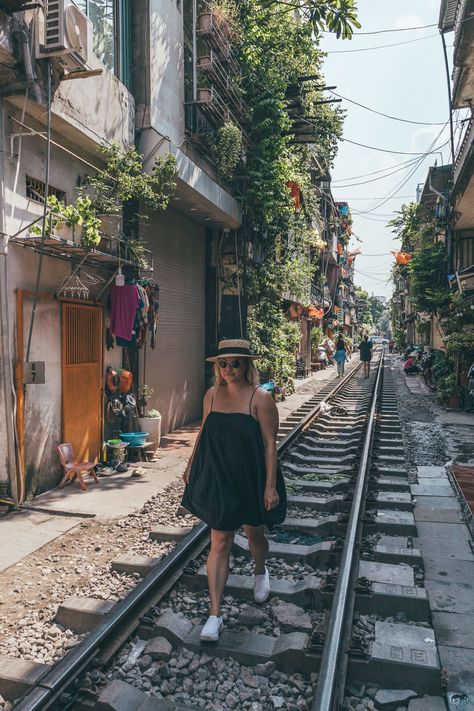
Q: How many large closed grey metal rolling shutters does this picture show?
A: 1